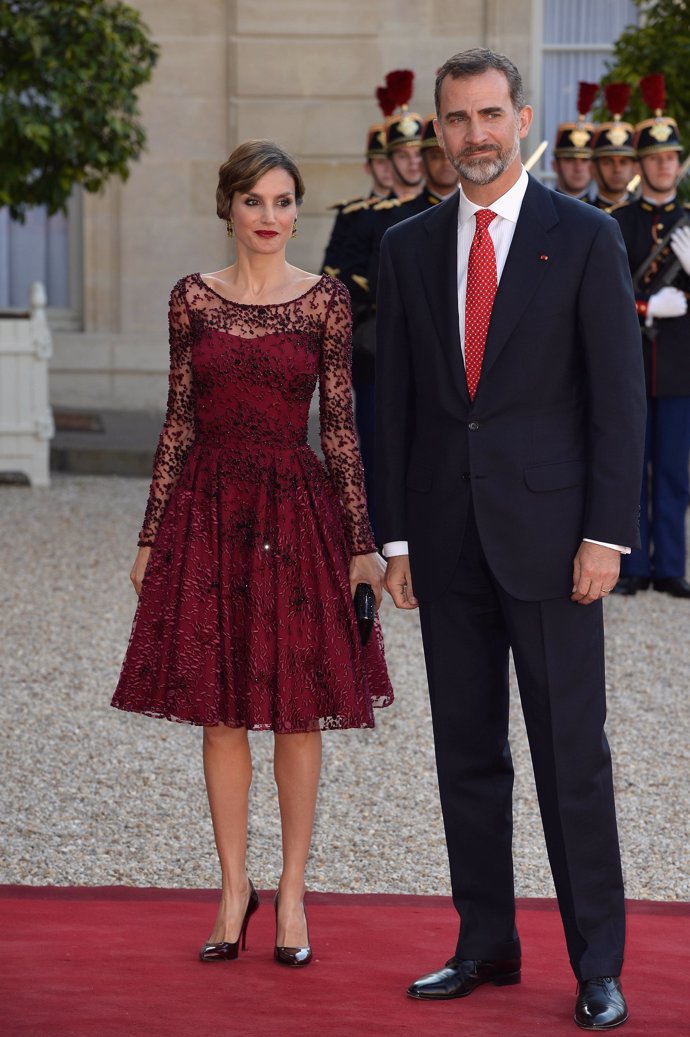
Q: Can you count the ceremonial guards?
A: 6